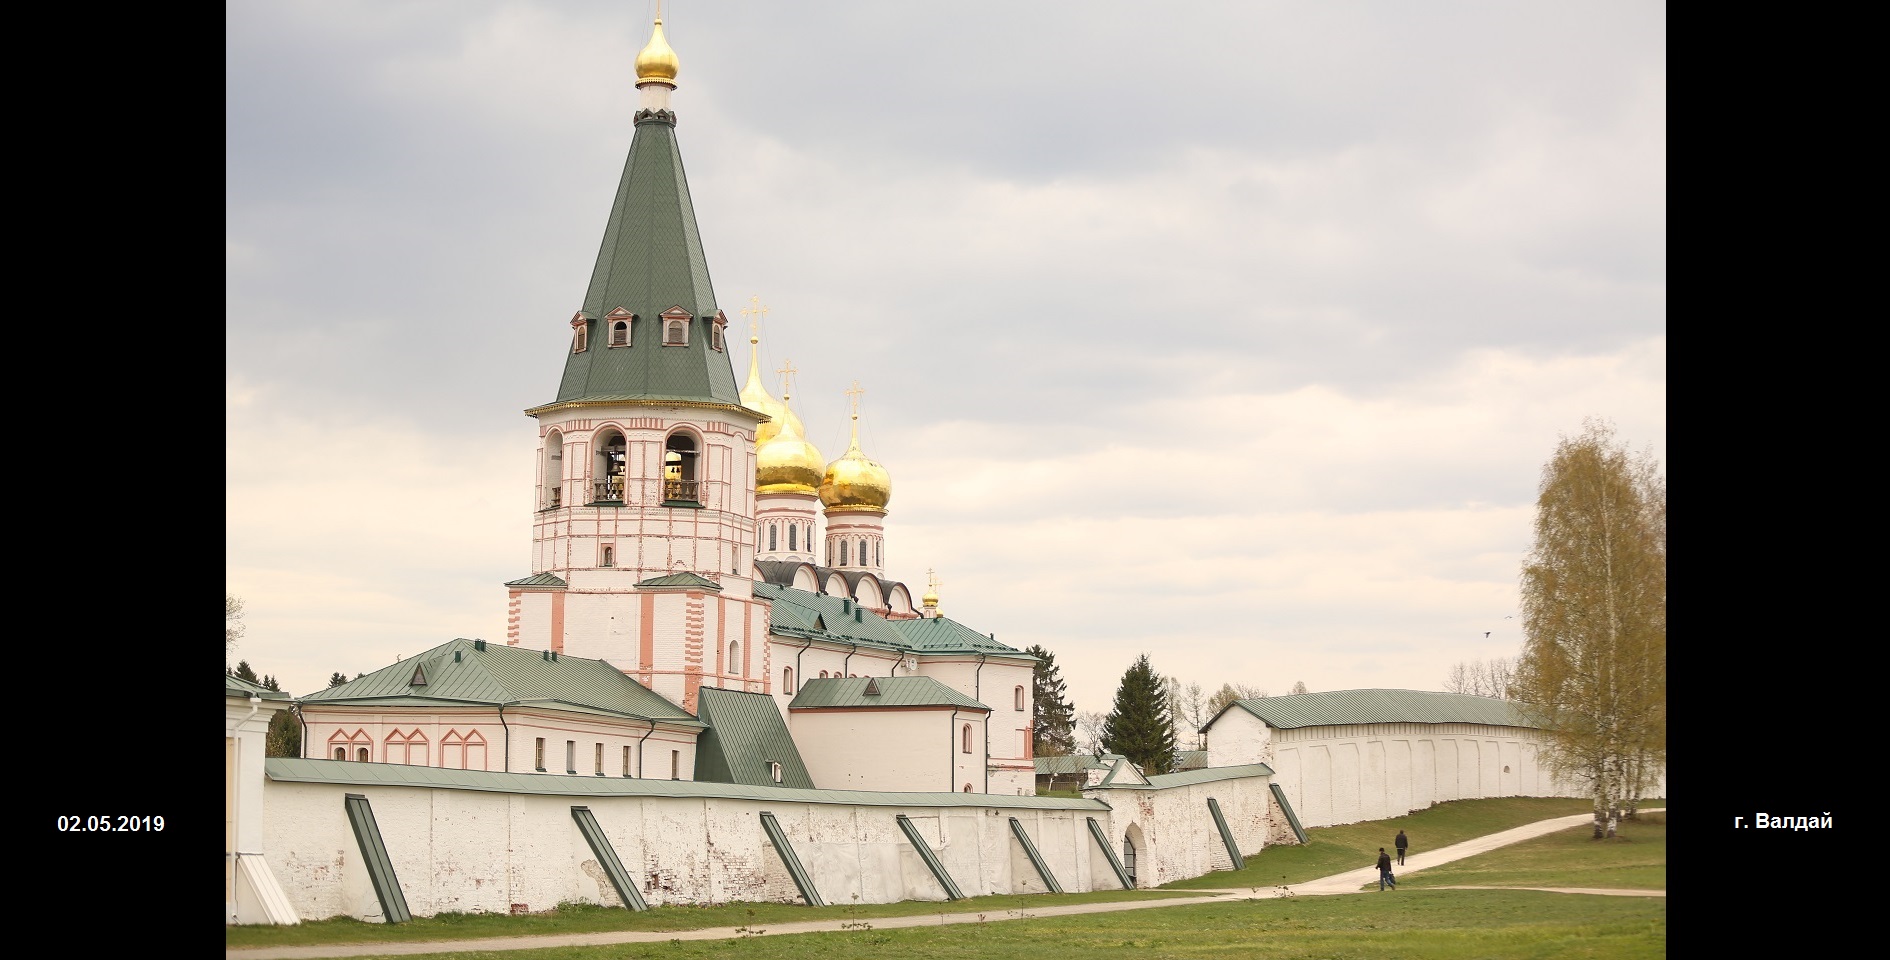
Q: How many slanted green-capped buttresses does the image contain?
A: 8